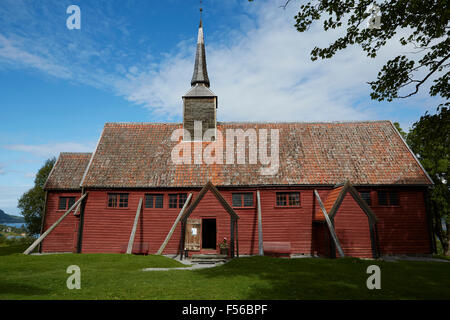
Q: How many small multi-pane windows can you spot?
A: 8